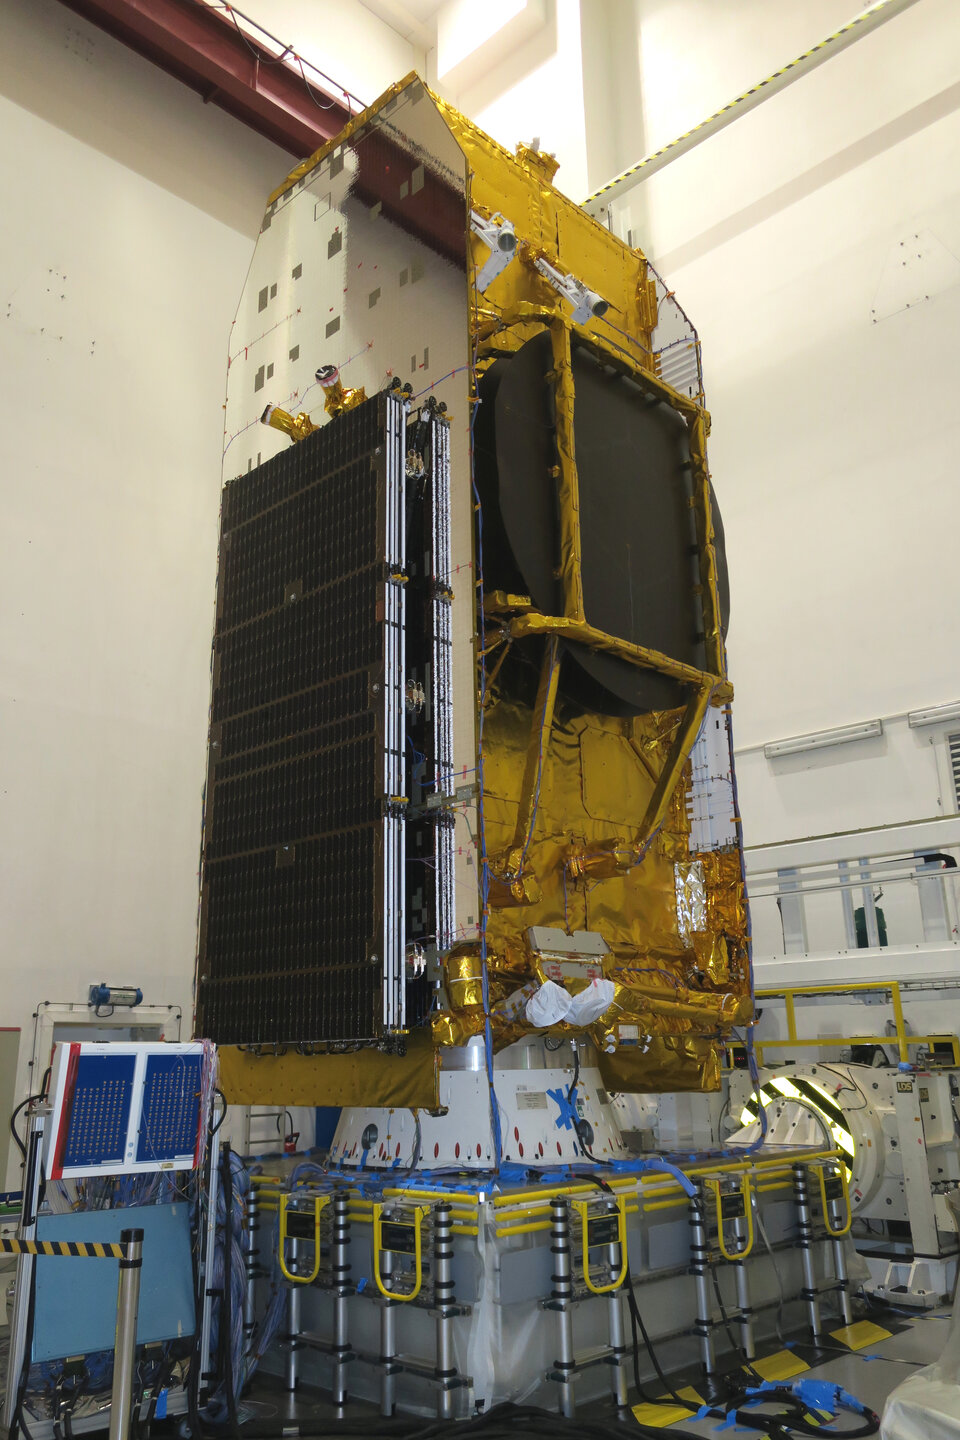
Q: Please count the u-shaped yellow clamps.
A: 5